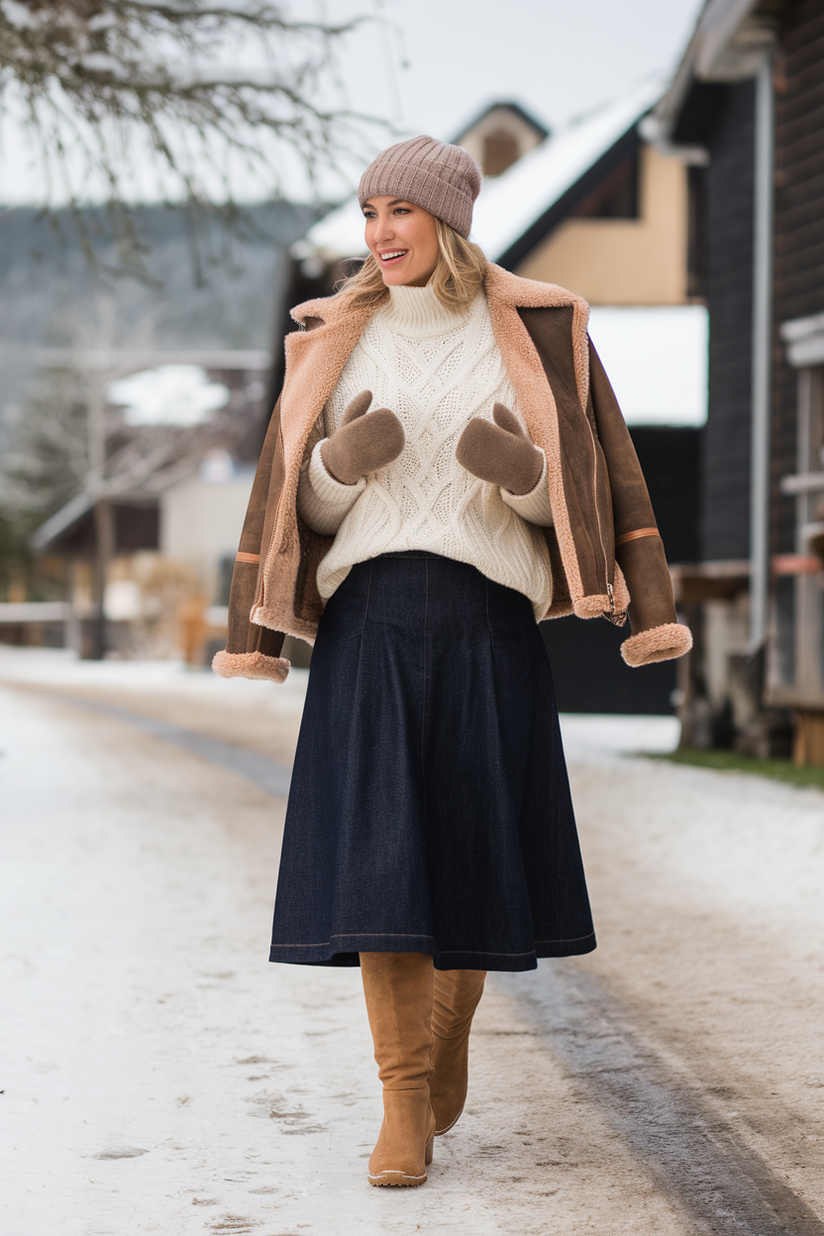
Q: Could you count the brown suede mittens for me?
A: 2